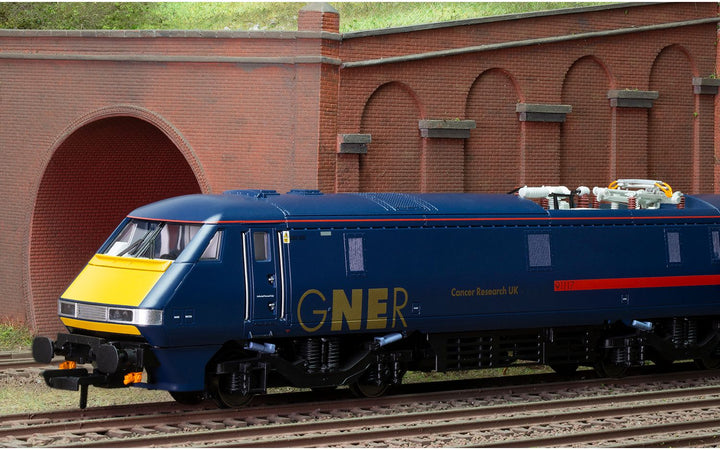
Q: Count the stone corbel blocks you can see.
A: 5